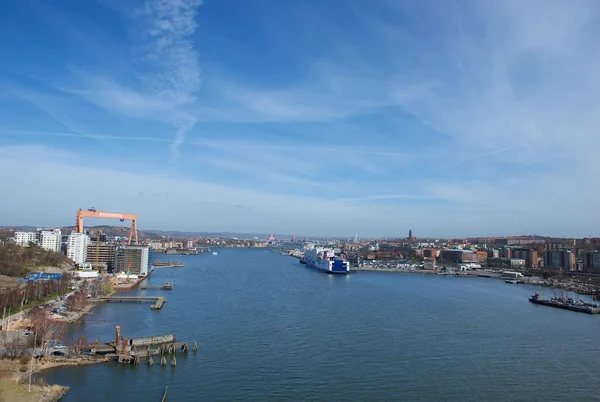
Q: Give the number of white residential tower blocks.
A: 3